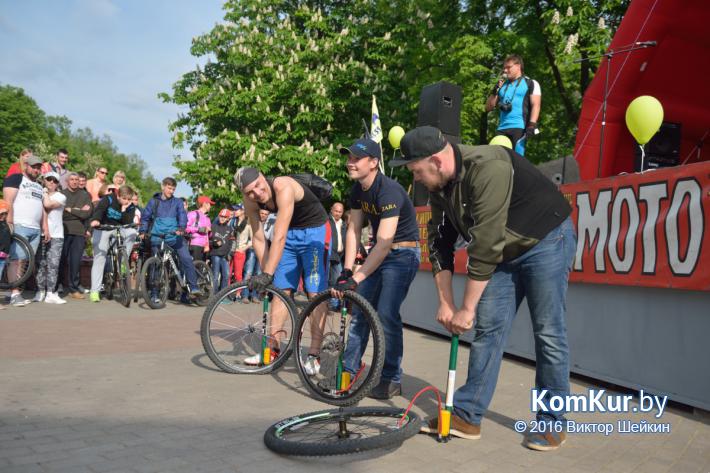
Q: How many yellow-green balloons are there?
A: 3